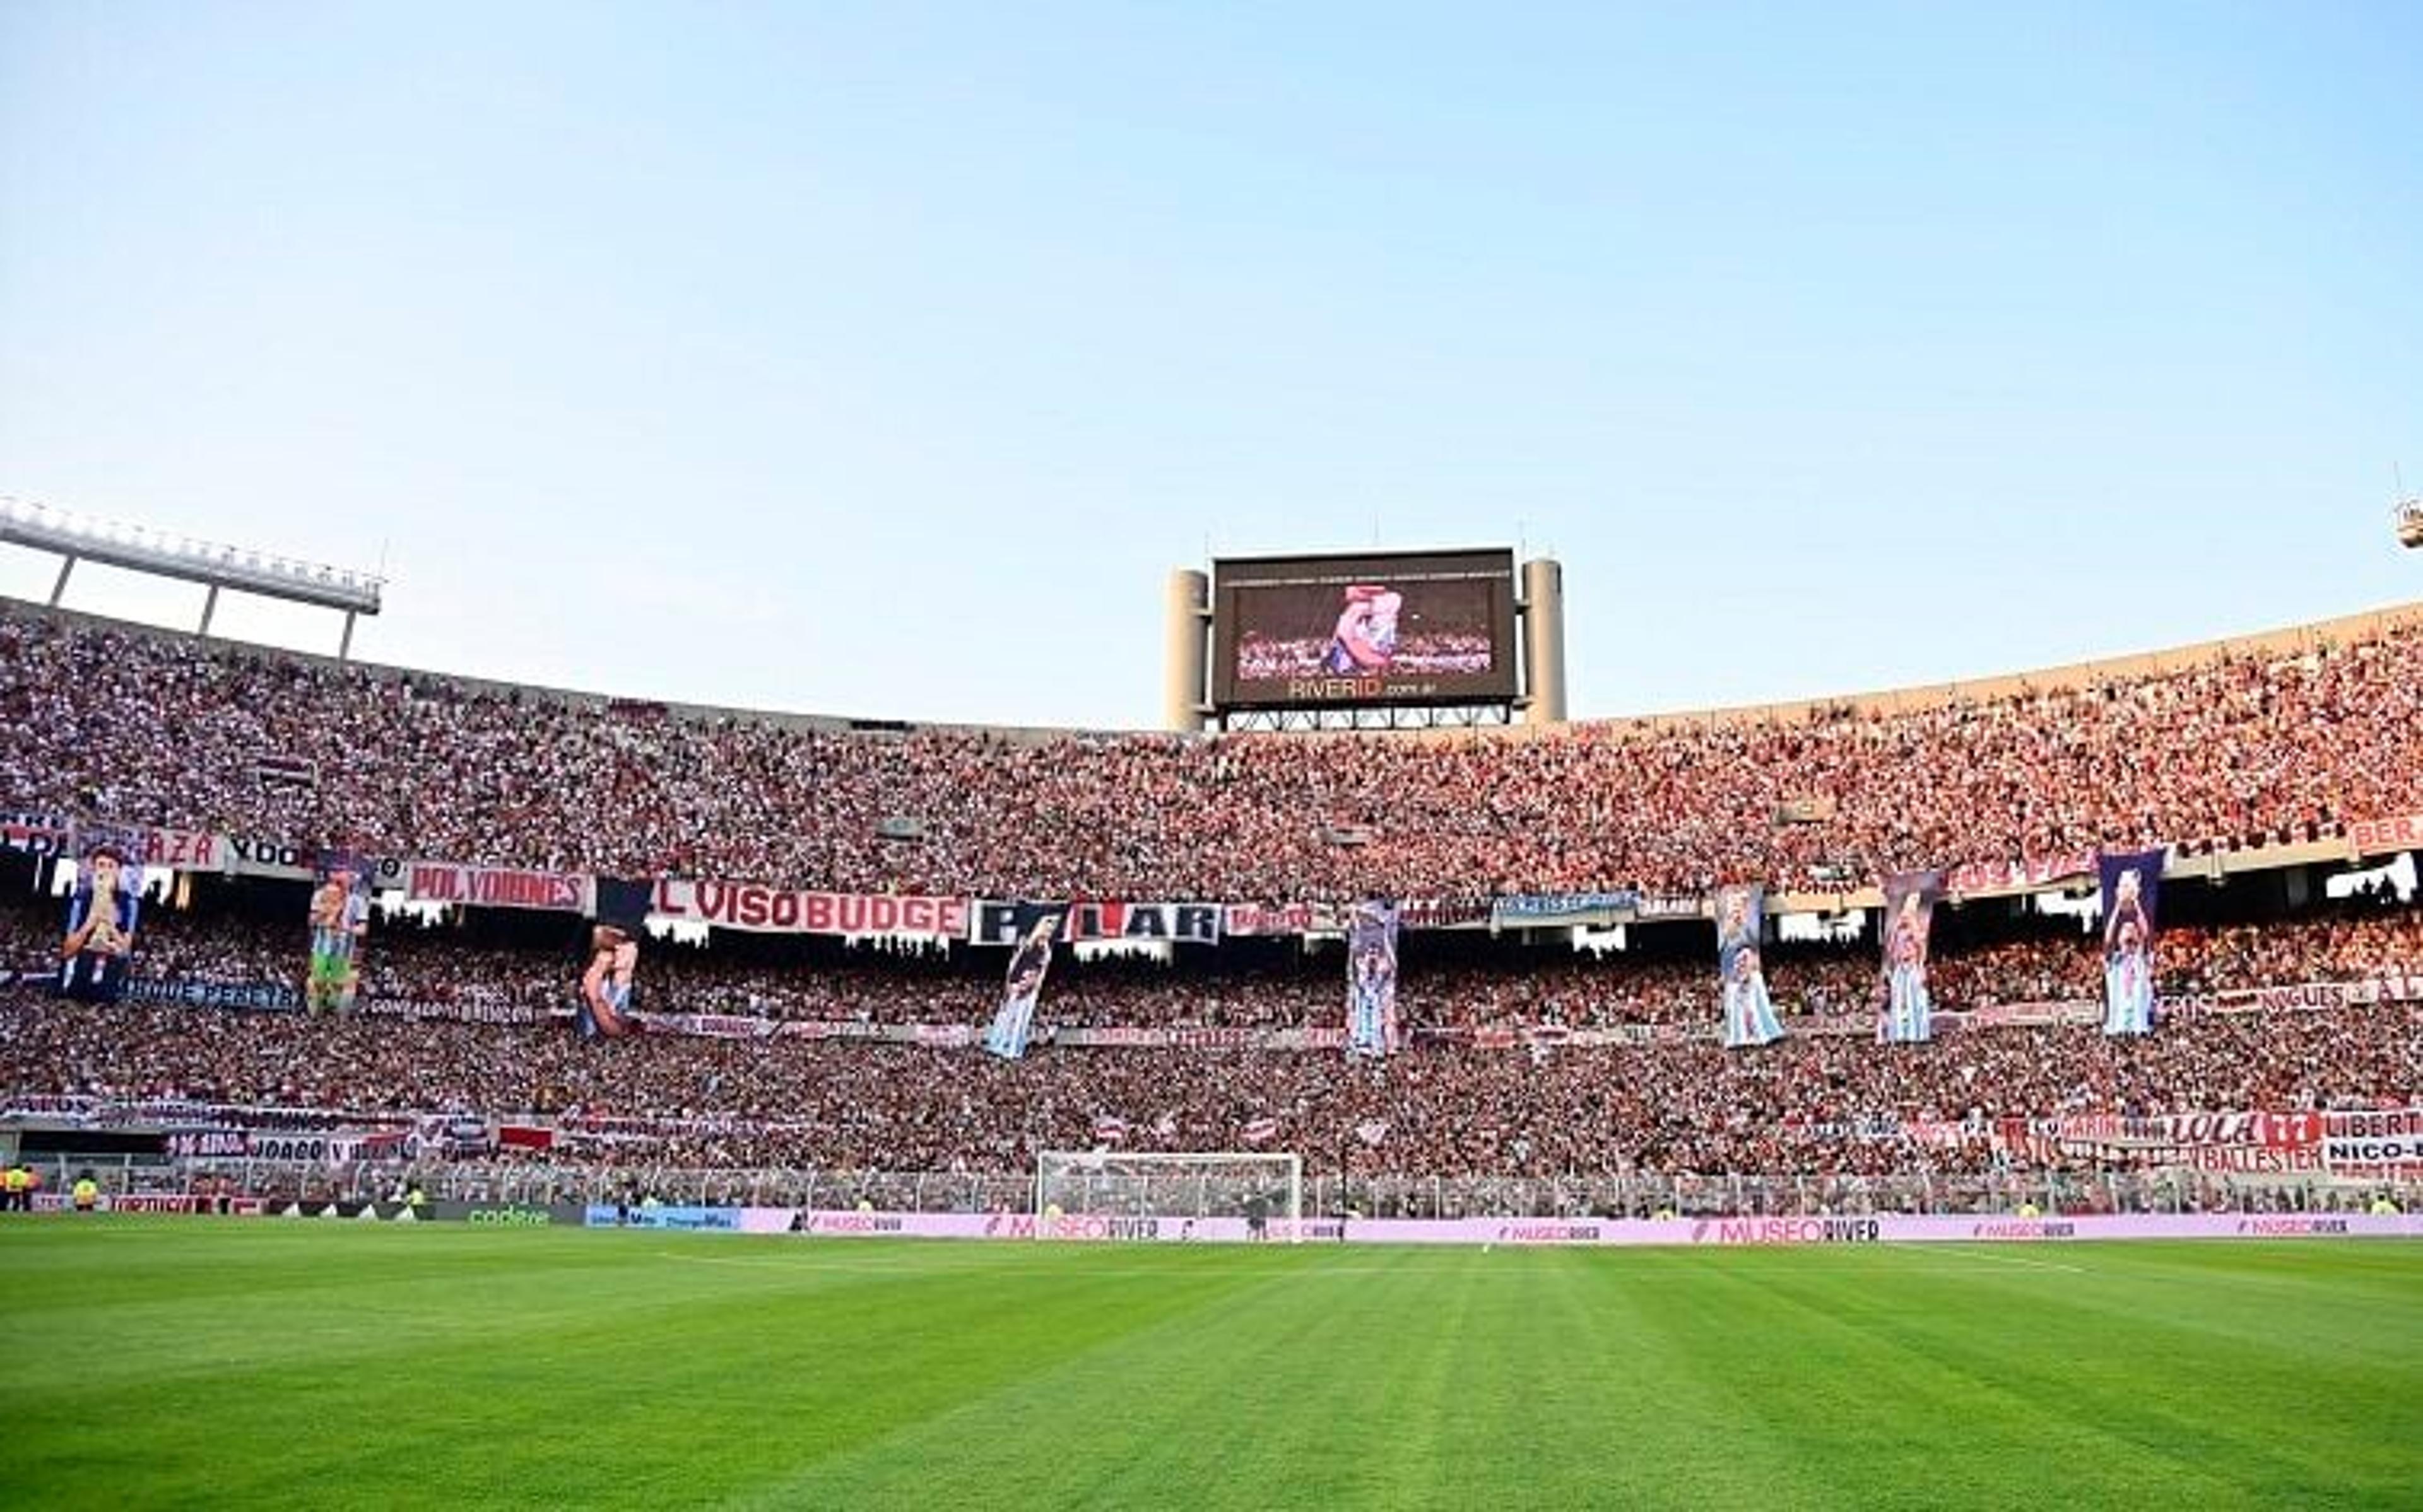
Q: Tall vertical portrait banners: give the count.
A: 8